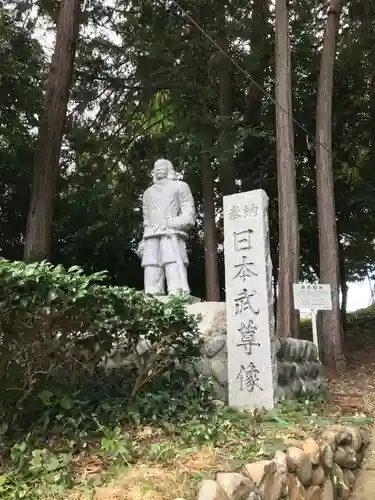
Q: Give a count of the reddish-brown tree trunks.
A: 4